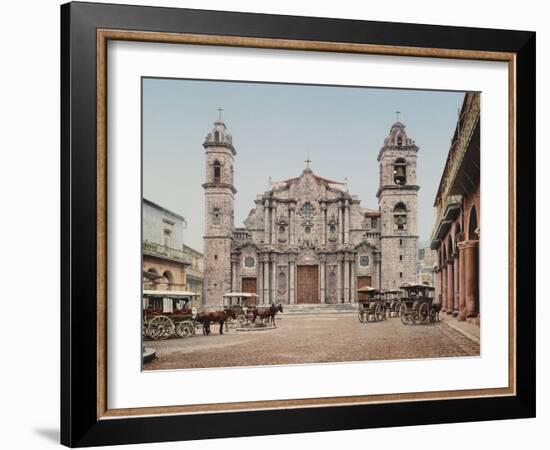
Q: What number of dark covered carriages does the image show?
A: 3